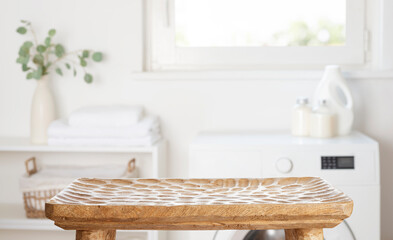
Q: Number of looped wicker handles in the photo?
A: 2